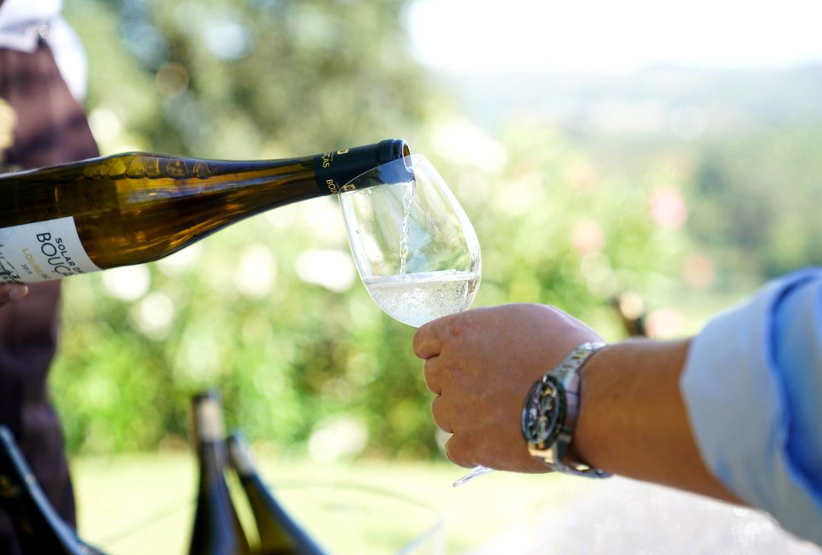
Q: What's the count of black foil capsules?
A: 1